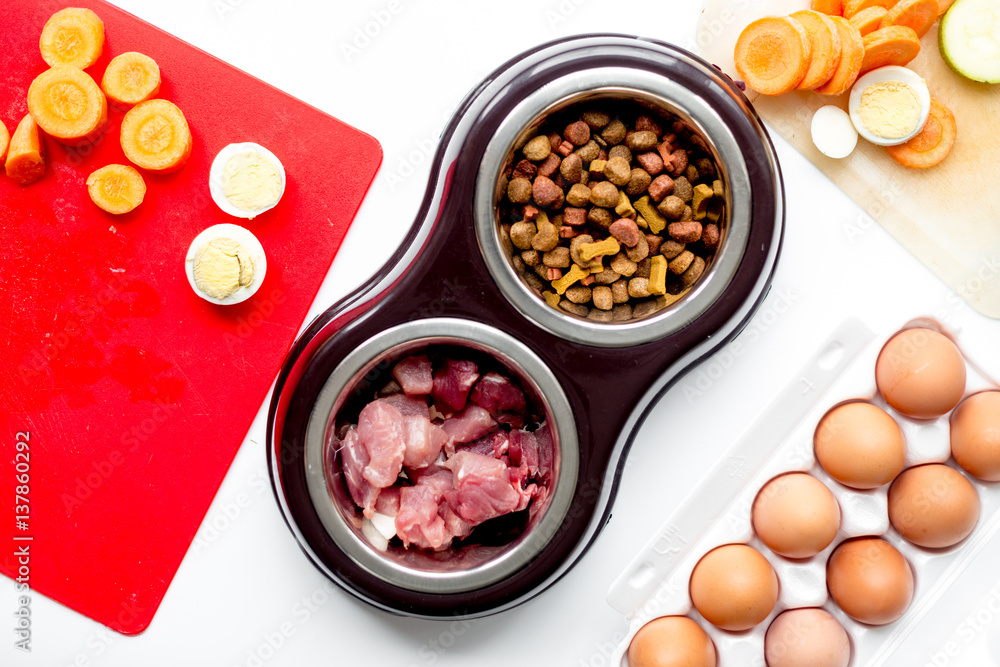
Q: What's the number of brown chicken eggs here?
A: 9